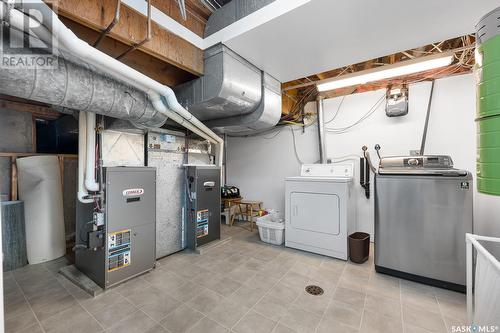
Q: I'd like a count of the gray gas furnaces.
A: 2